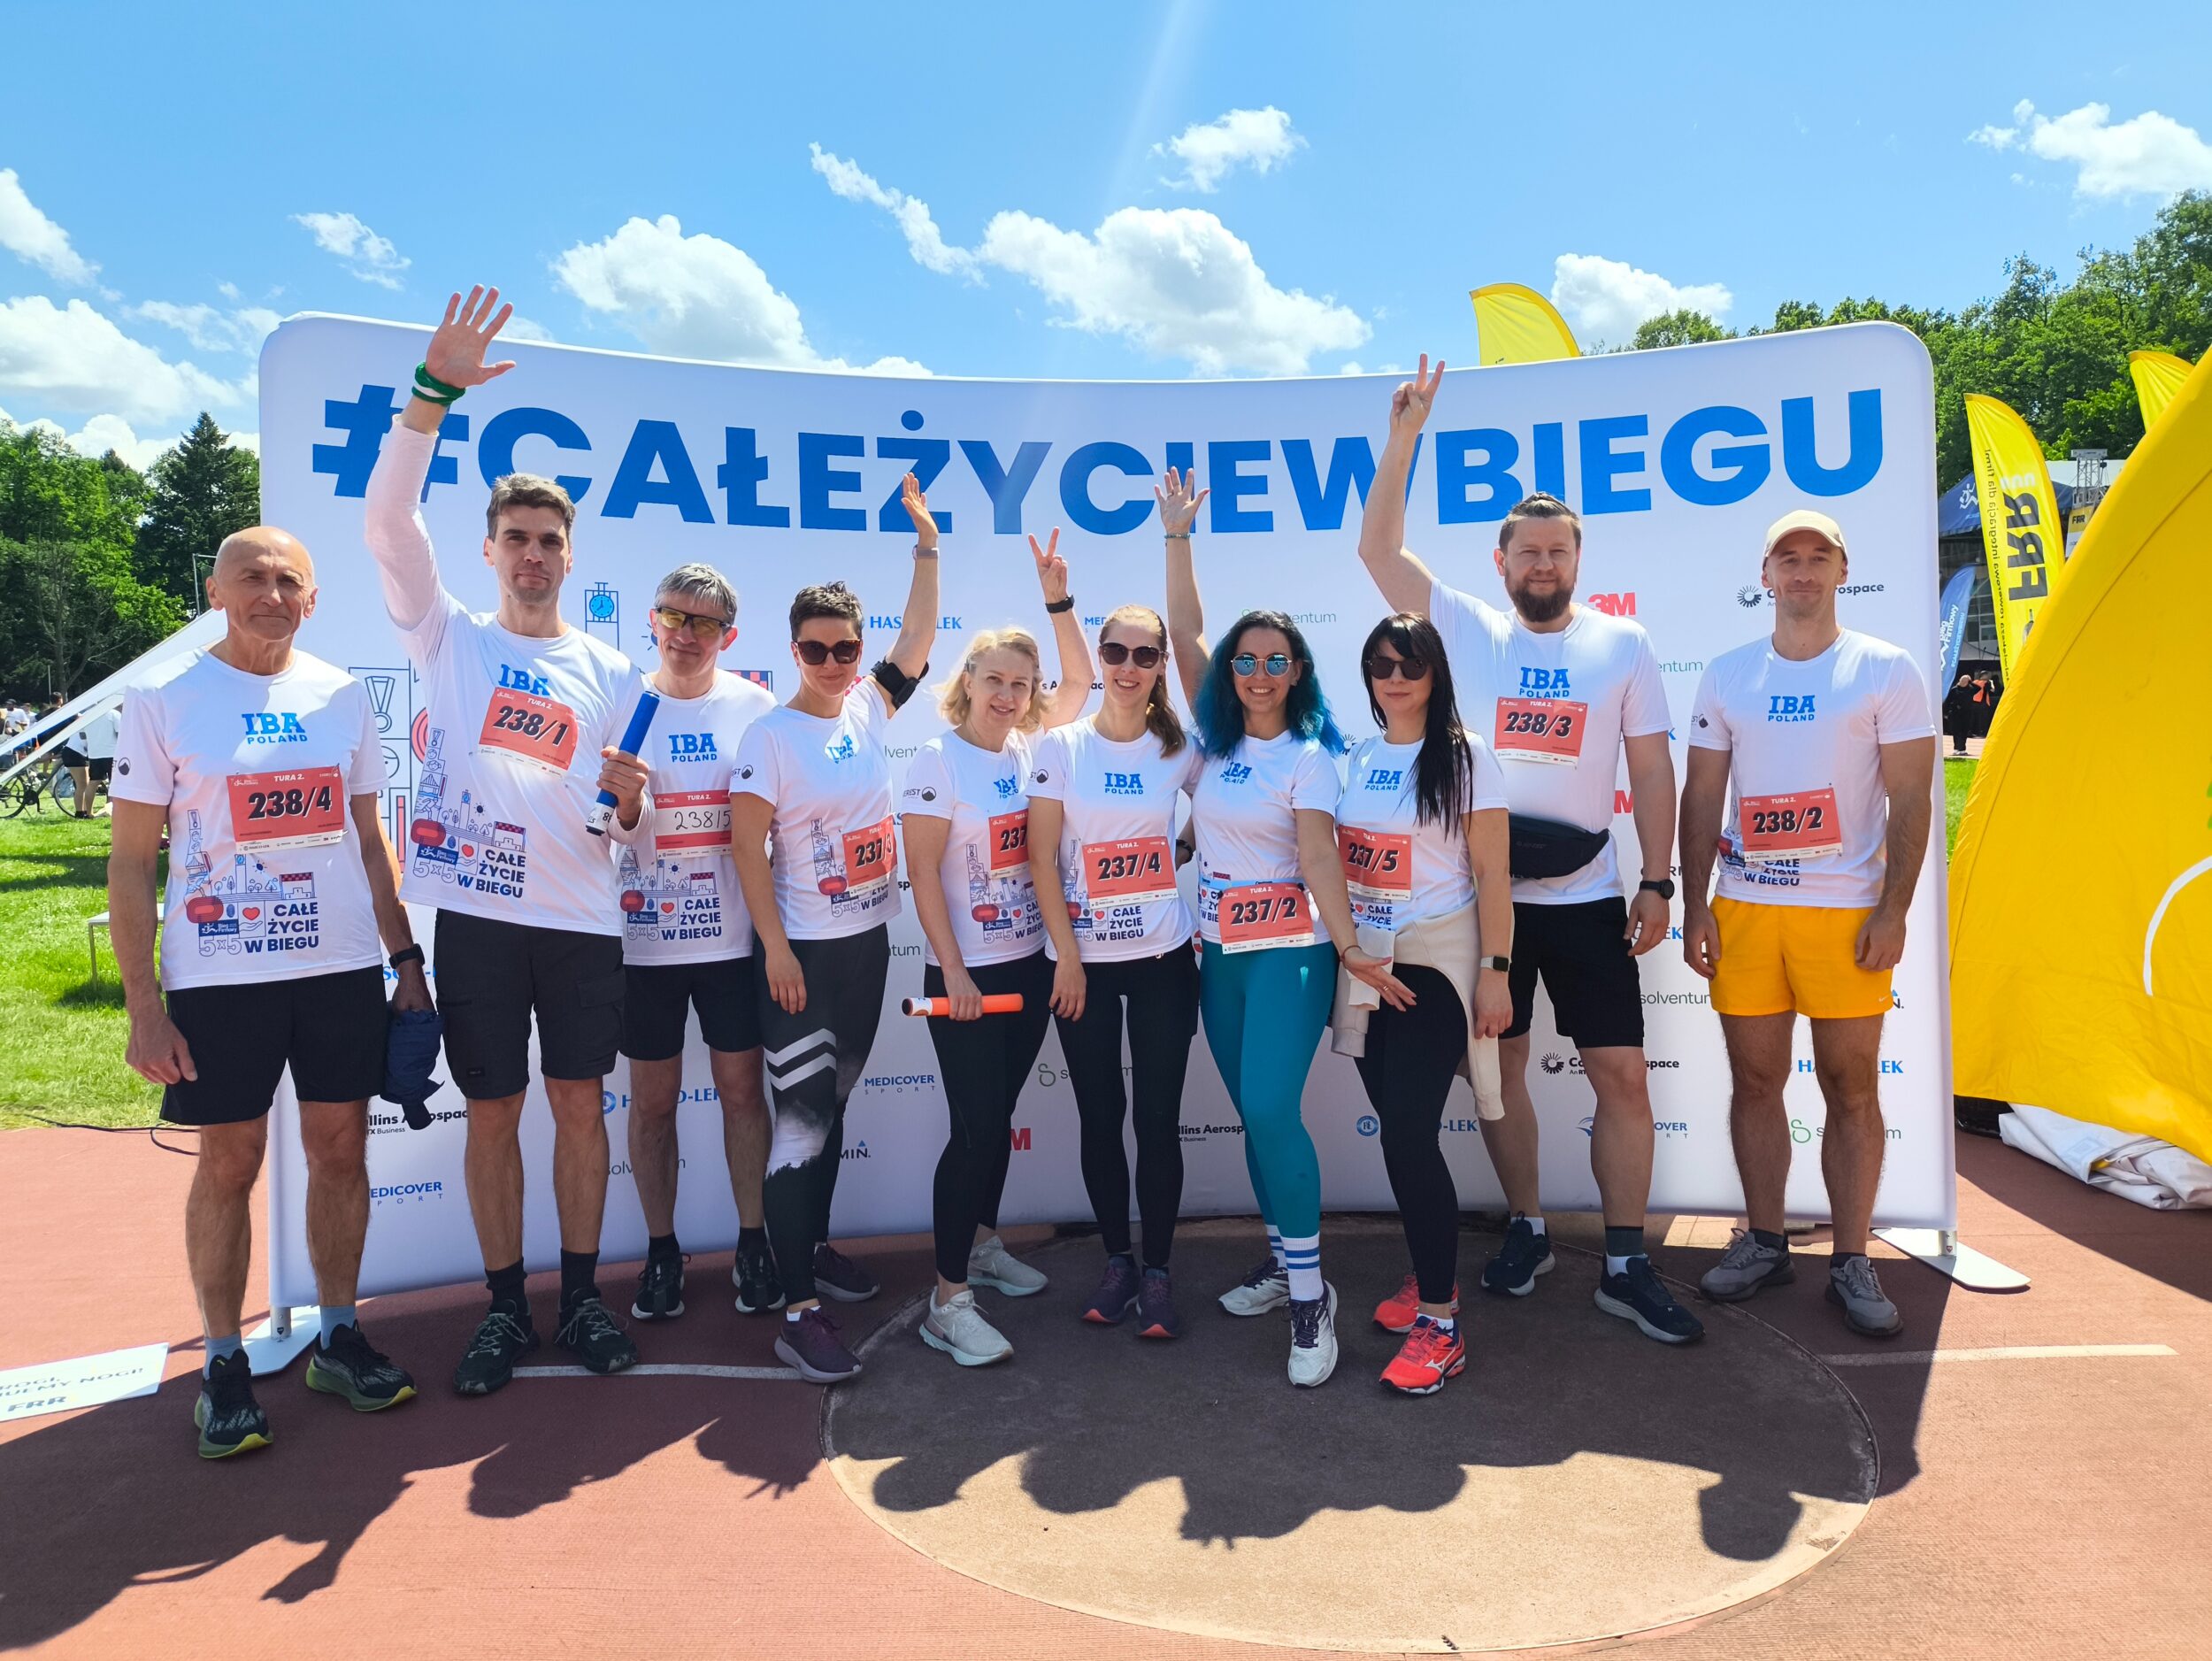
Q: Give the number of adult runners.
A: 10